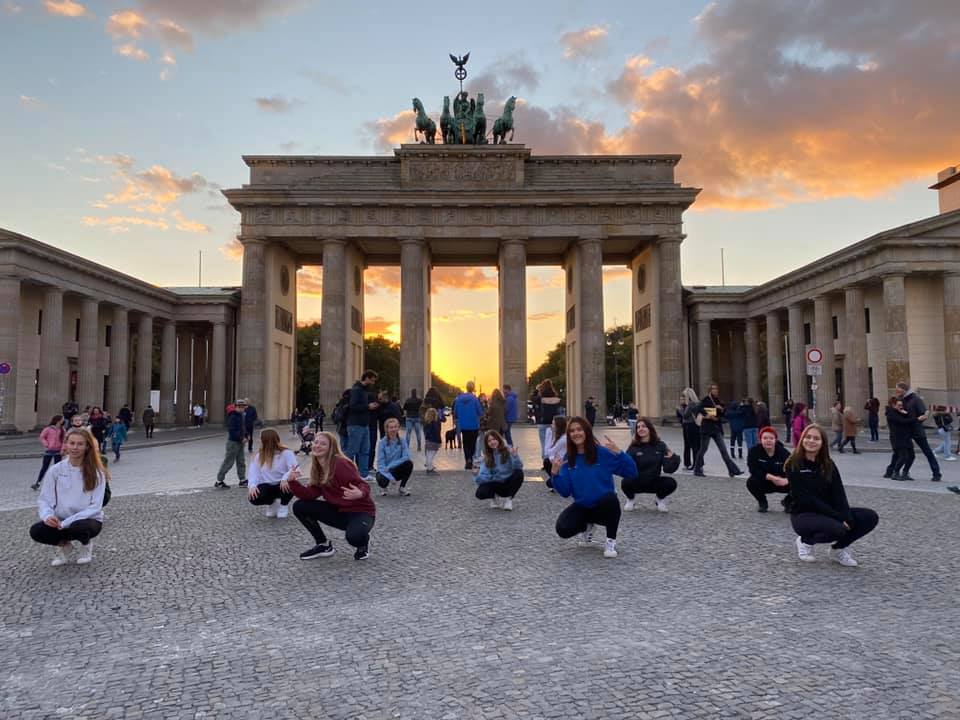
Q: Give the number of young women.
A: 10